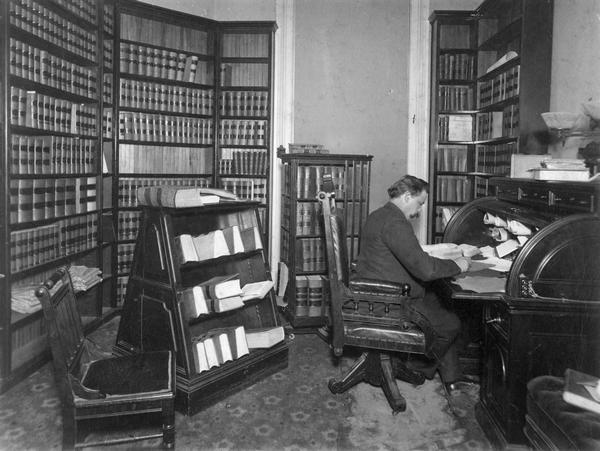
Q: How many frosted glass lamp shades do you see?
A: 2